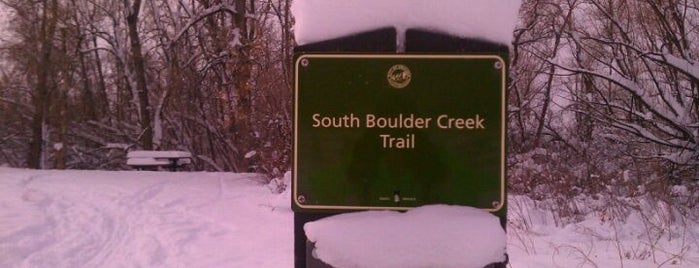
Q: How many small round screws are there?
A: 4